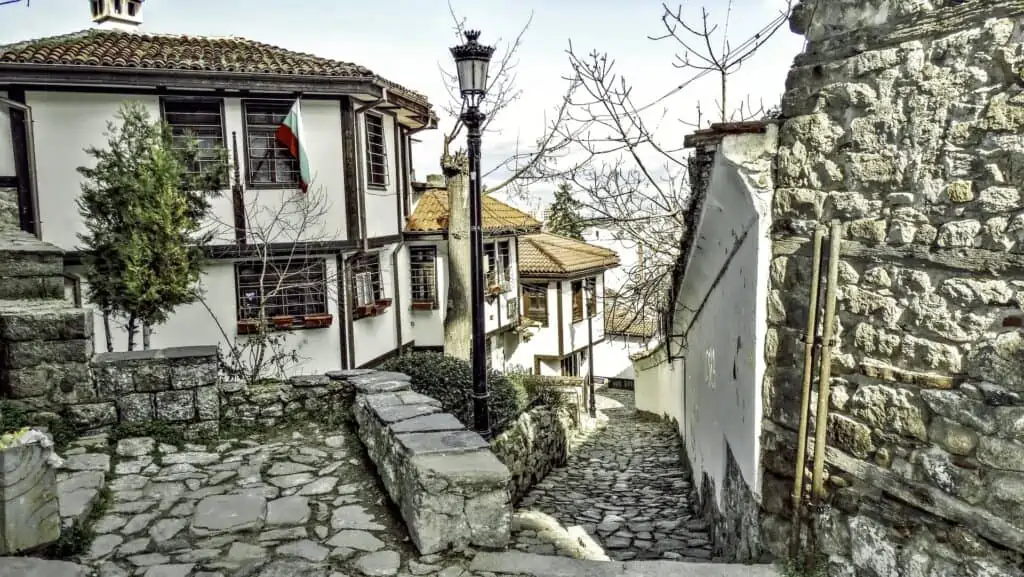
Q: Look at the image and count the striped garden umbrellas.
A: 0